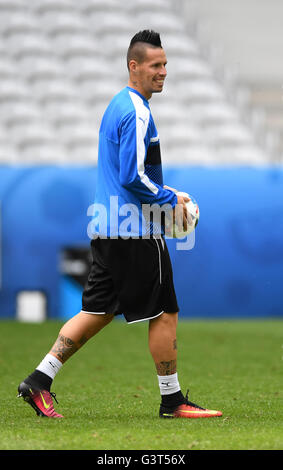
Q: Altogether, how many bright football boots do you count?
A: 2